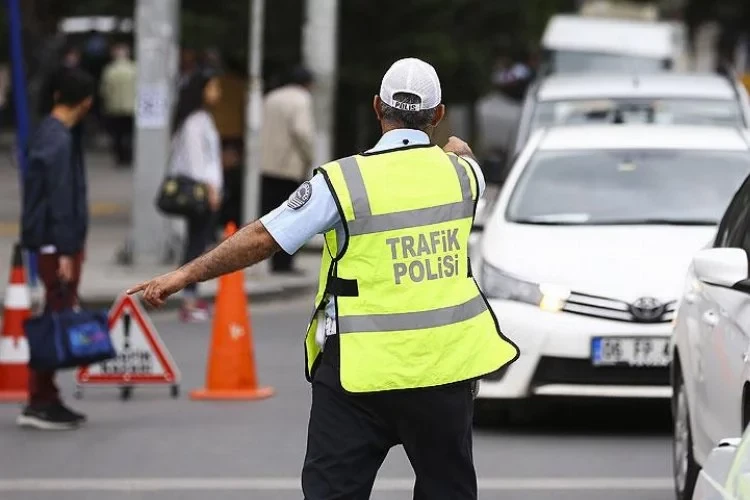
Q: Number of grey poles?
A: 3